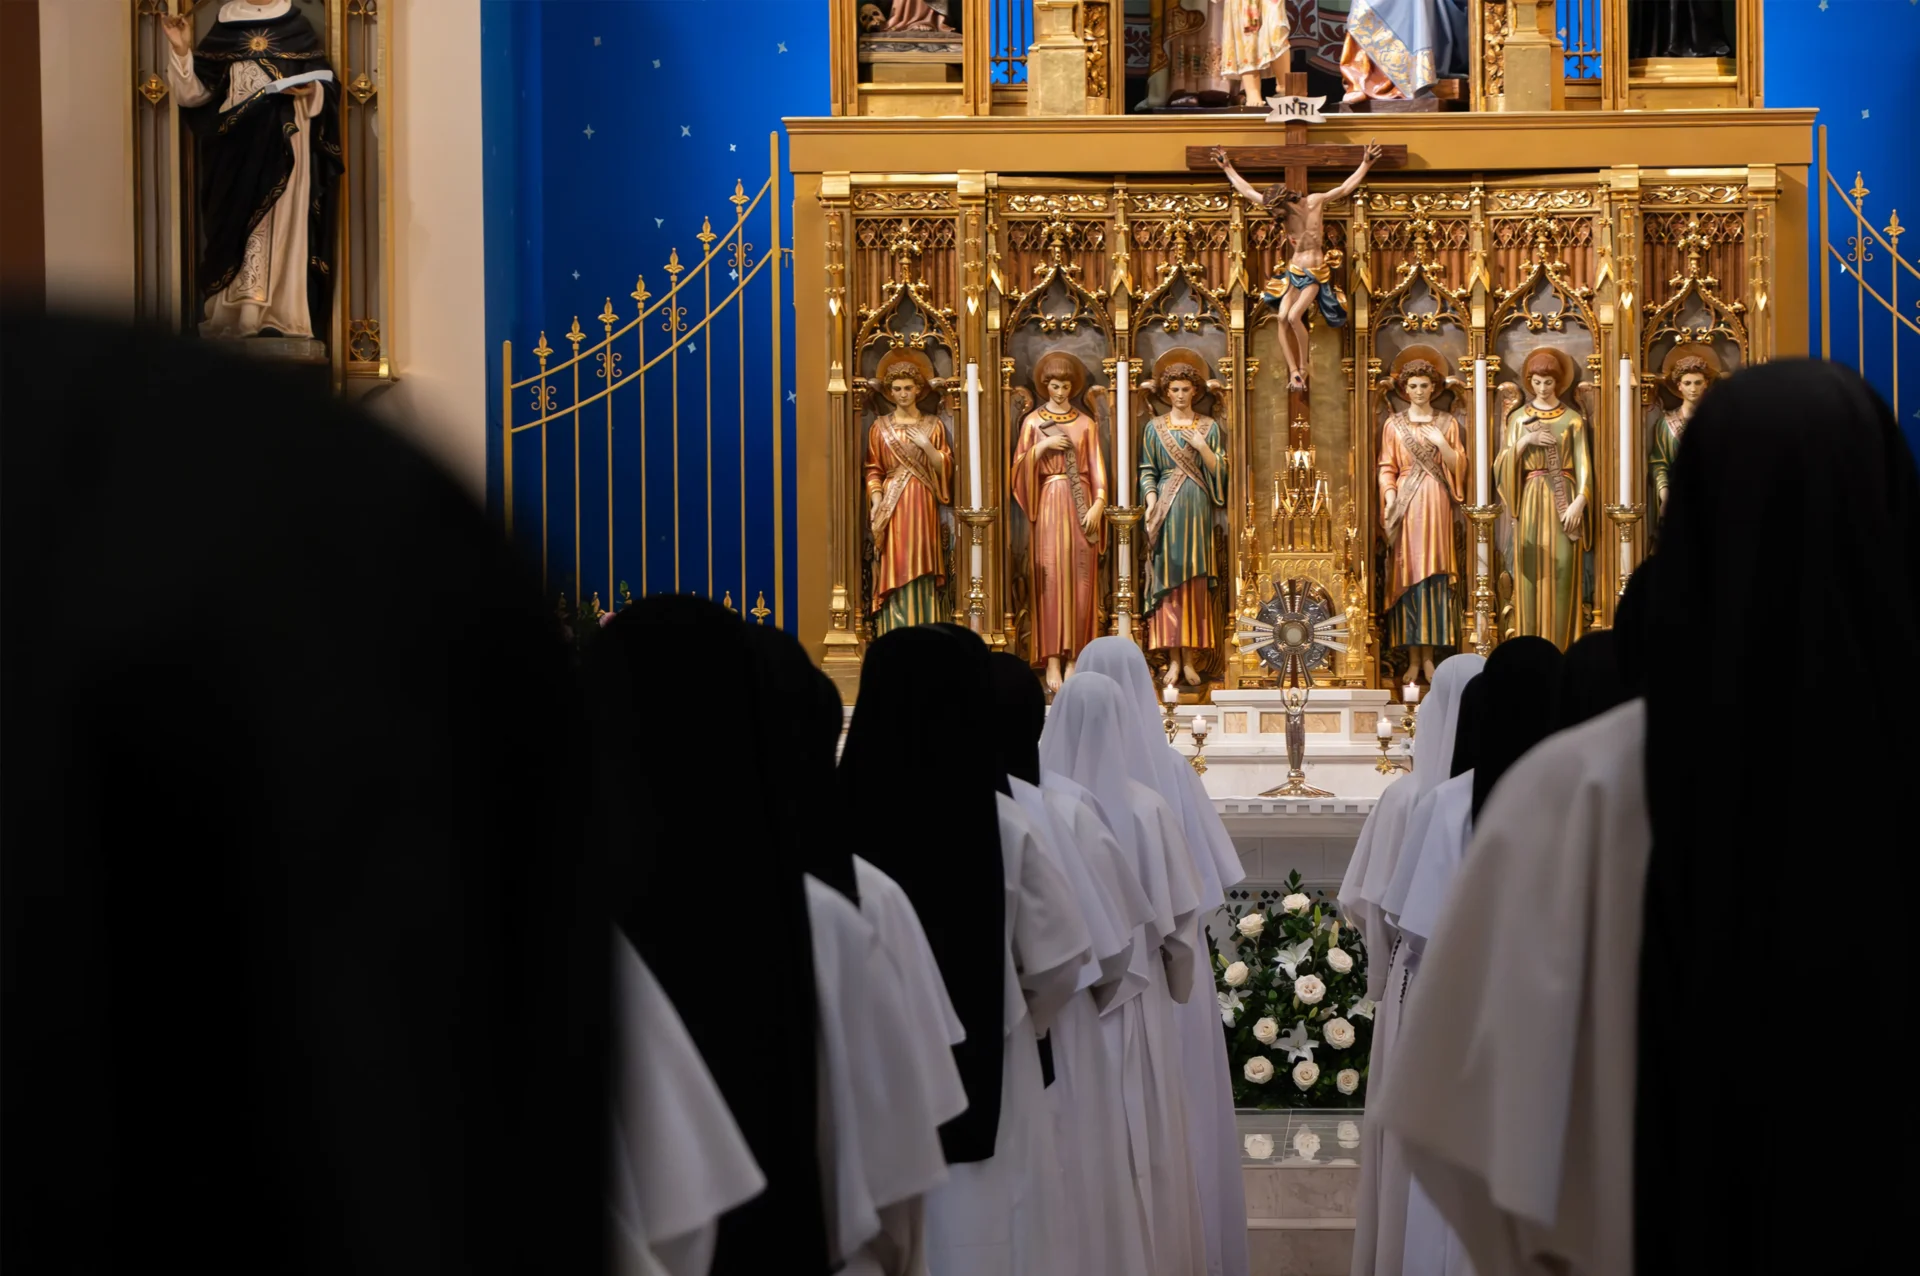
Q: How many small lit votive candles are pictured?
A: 4